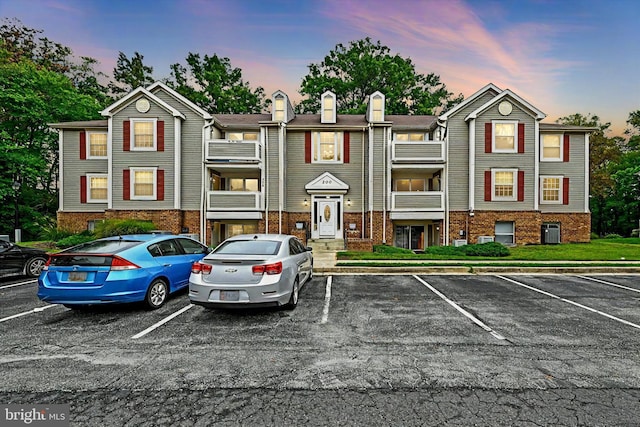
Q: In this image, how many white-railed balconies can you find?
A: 4